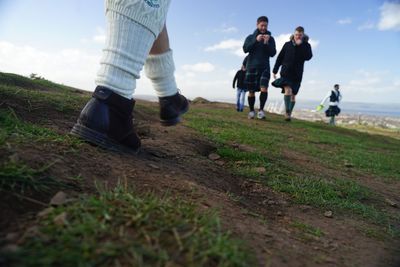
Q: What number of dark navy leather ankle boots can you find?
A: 2